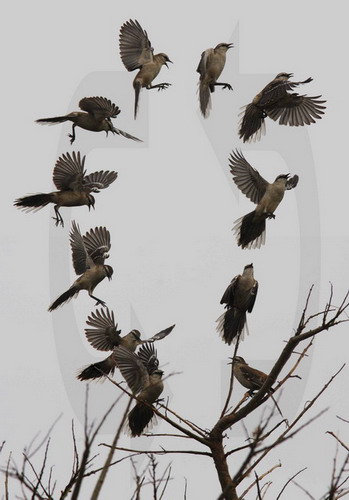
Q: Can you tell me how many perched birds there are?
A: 1